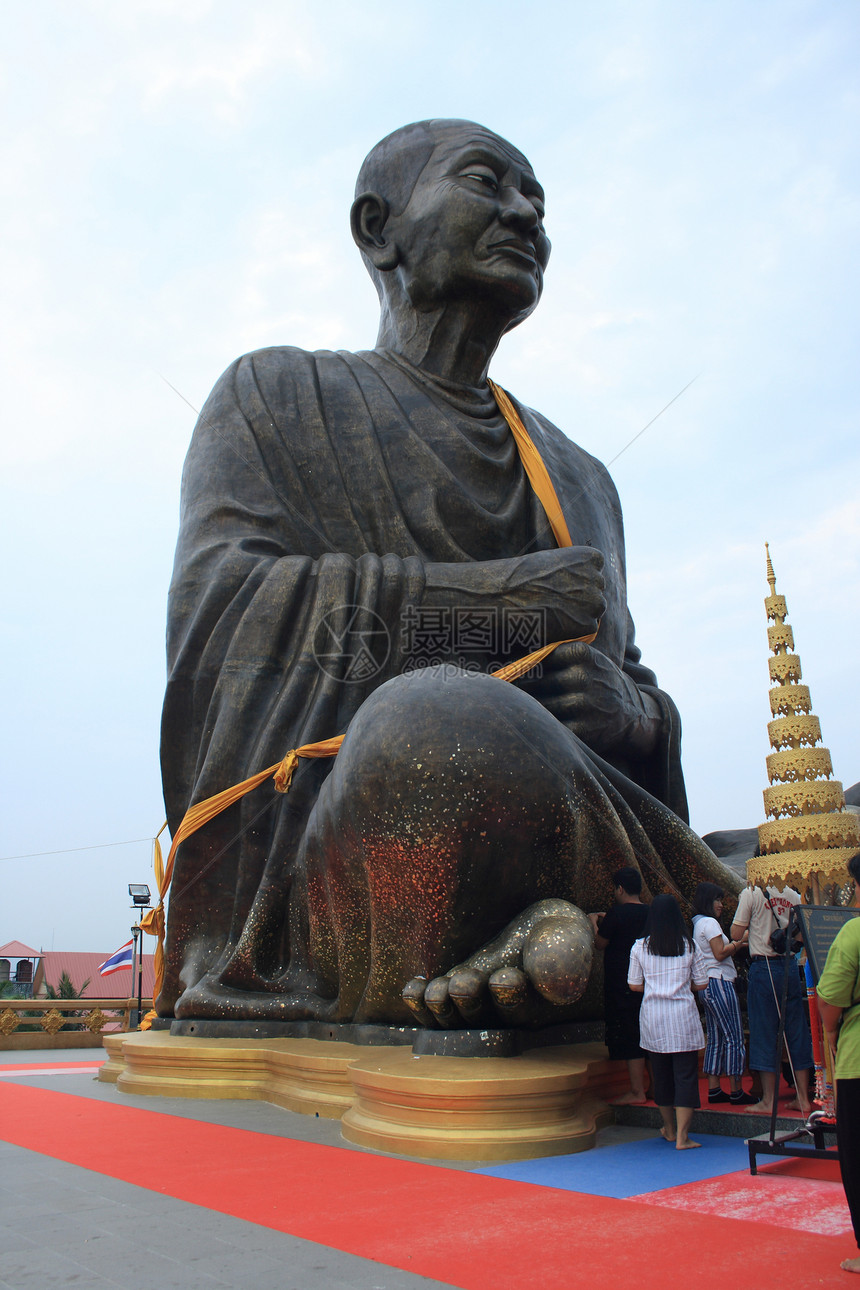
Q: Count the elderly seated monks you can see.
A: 1